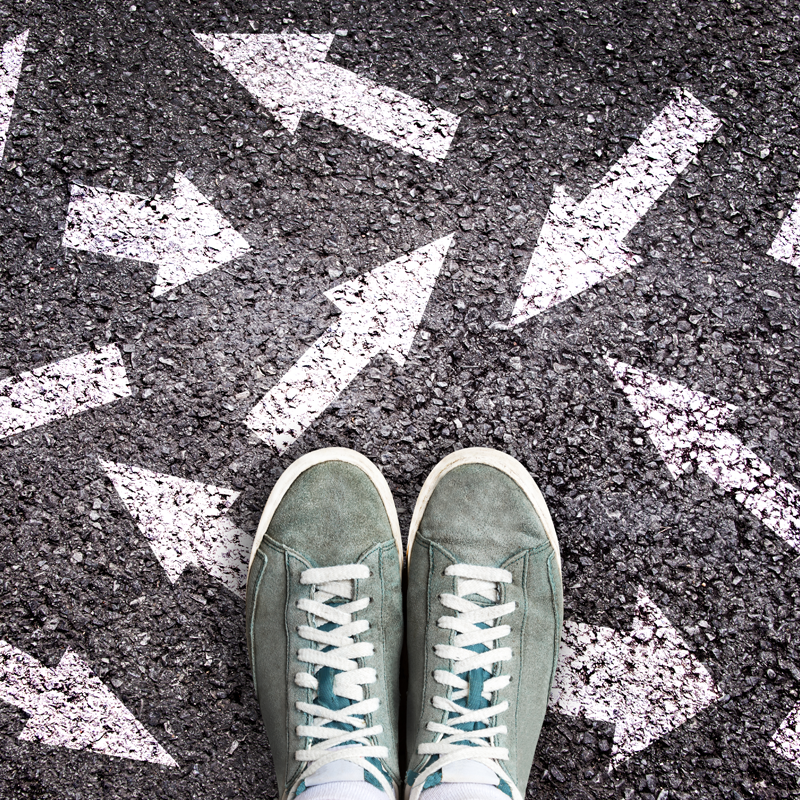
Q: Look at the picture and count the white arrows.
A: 12